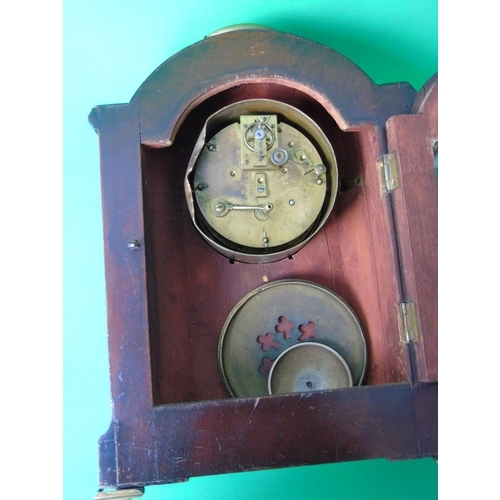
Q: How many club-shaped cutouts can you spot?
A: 4